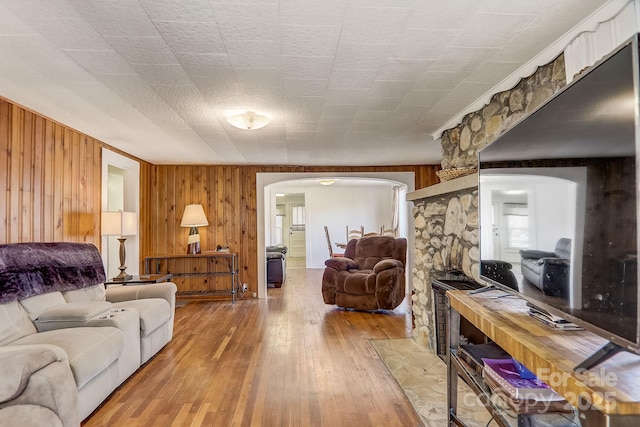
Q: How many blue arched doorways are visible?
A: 0